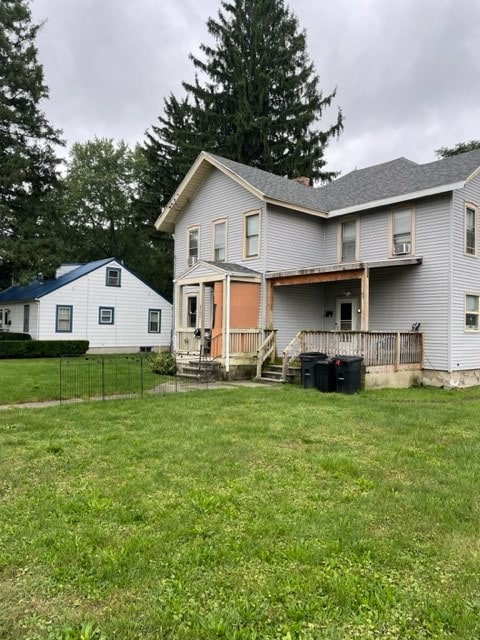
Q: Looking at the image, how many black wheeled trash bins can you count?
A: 3